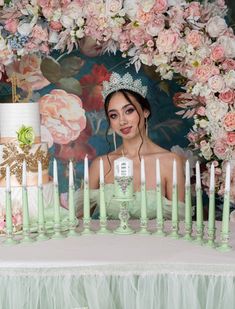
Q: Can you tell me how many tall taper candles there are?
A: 14